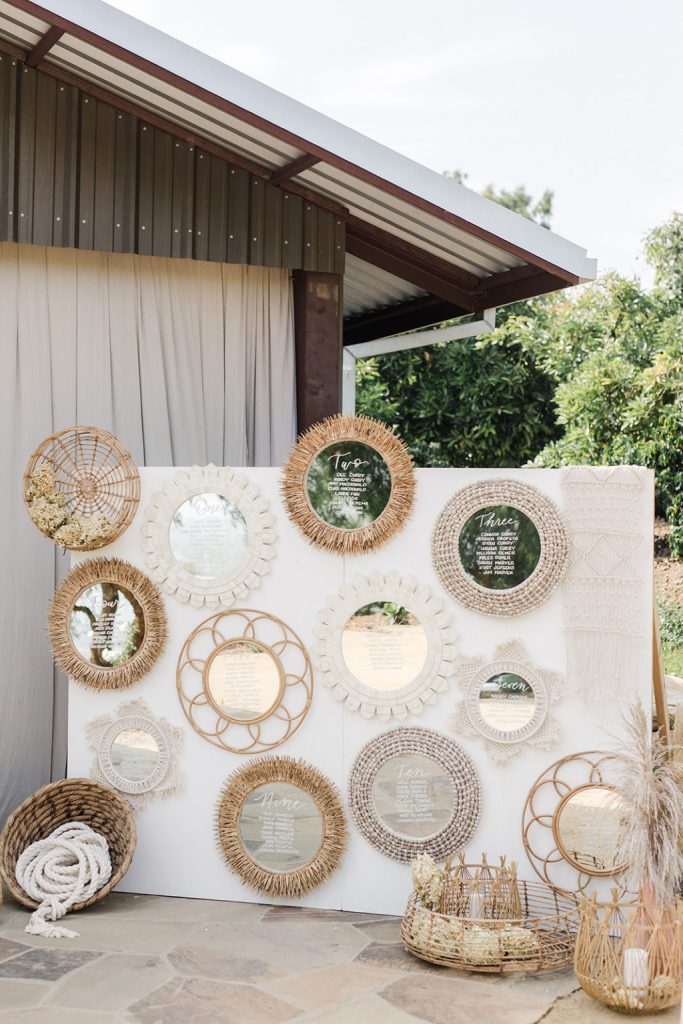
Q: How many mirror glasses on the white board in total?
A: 11